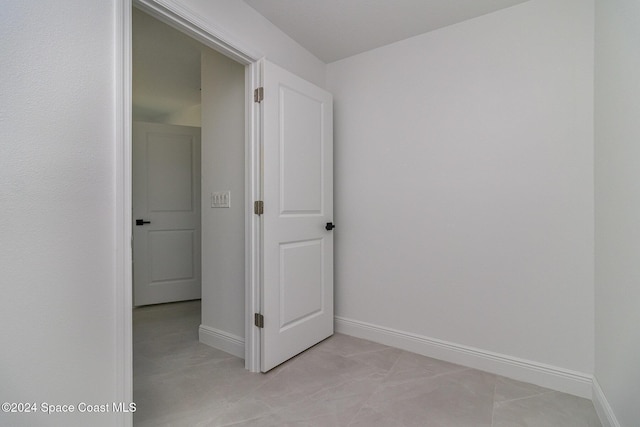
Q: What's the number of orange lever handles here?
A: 0